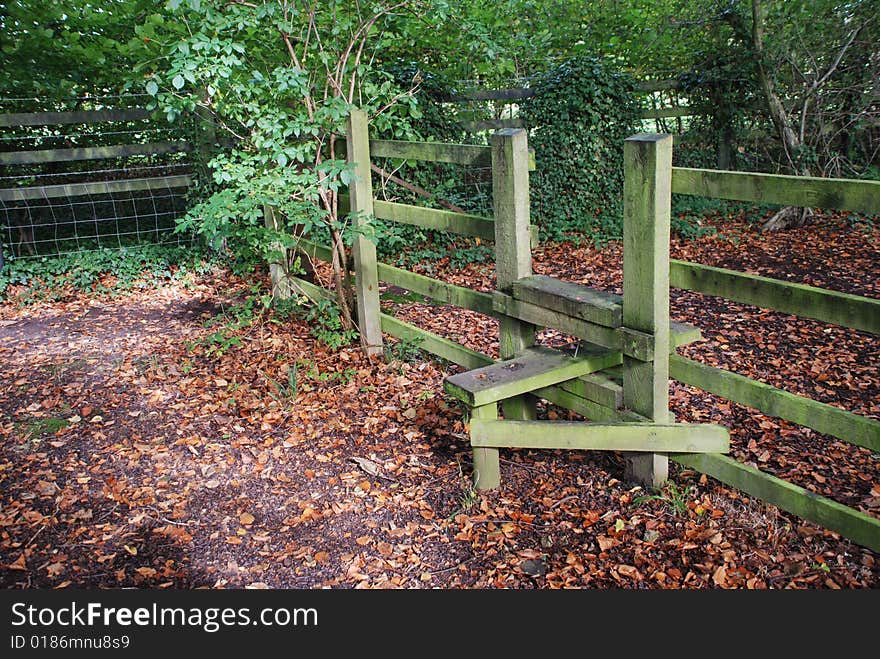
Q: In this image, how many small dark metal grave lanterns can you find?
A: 0